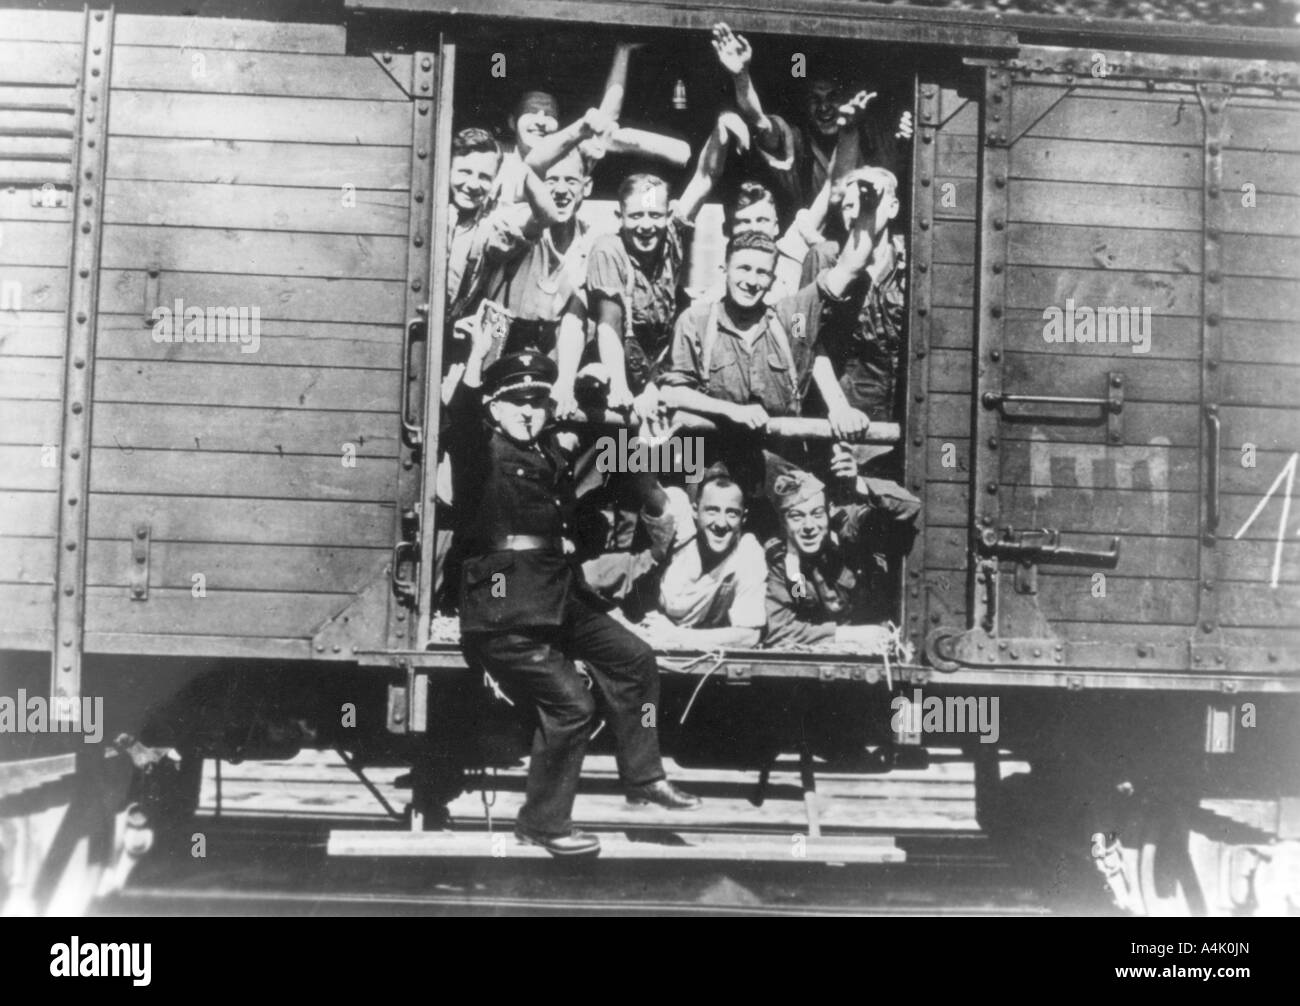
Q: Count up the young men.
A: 11